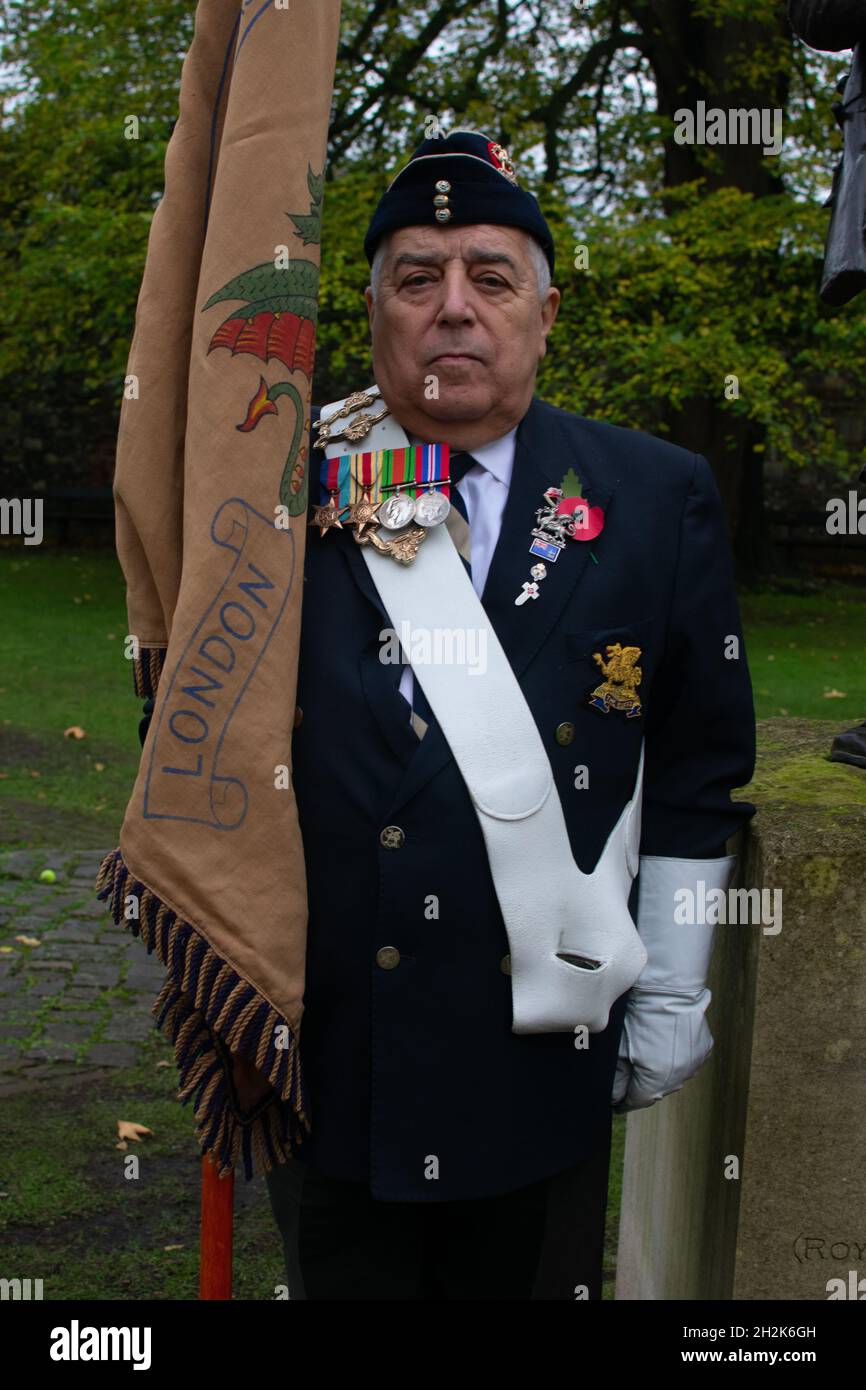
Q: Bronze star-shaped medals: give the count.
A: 2